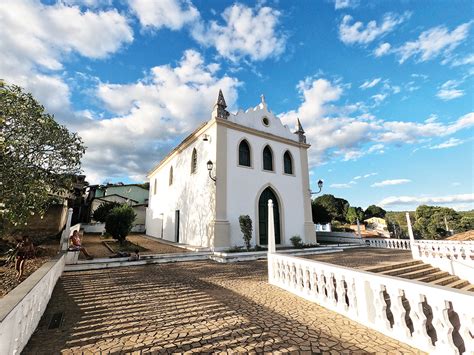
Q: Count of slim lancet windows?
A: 6